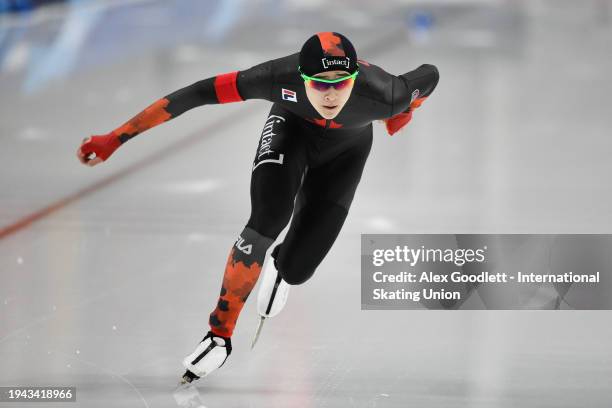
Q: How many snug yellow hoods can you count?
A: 0